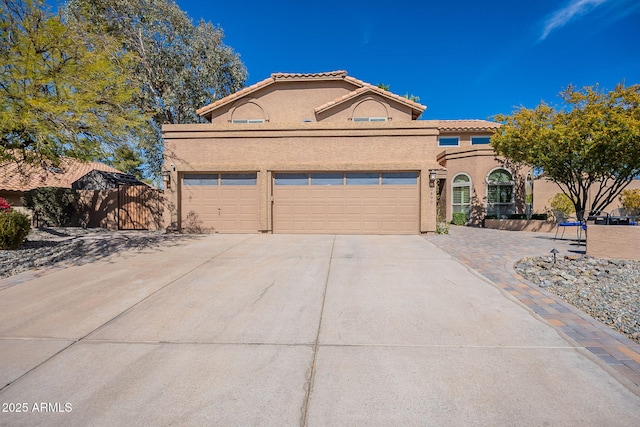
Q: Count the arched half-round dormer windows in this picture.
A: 2